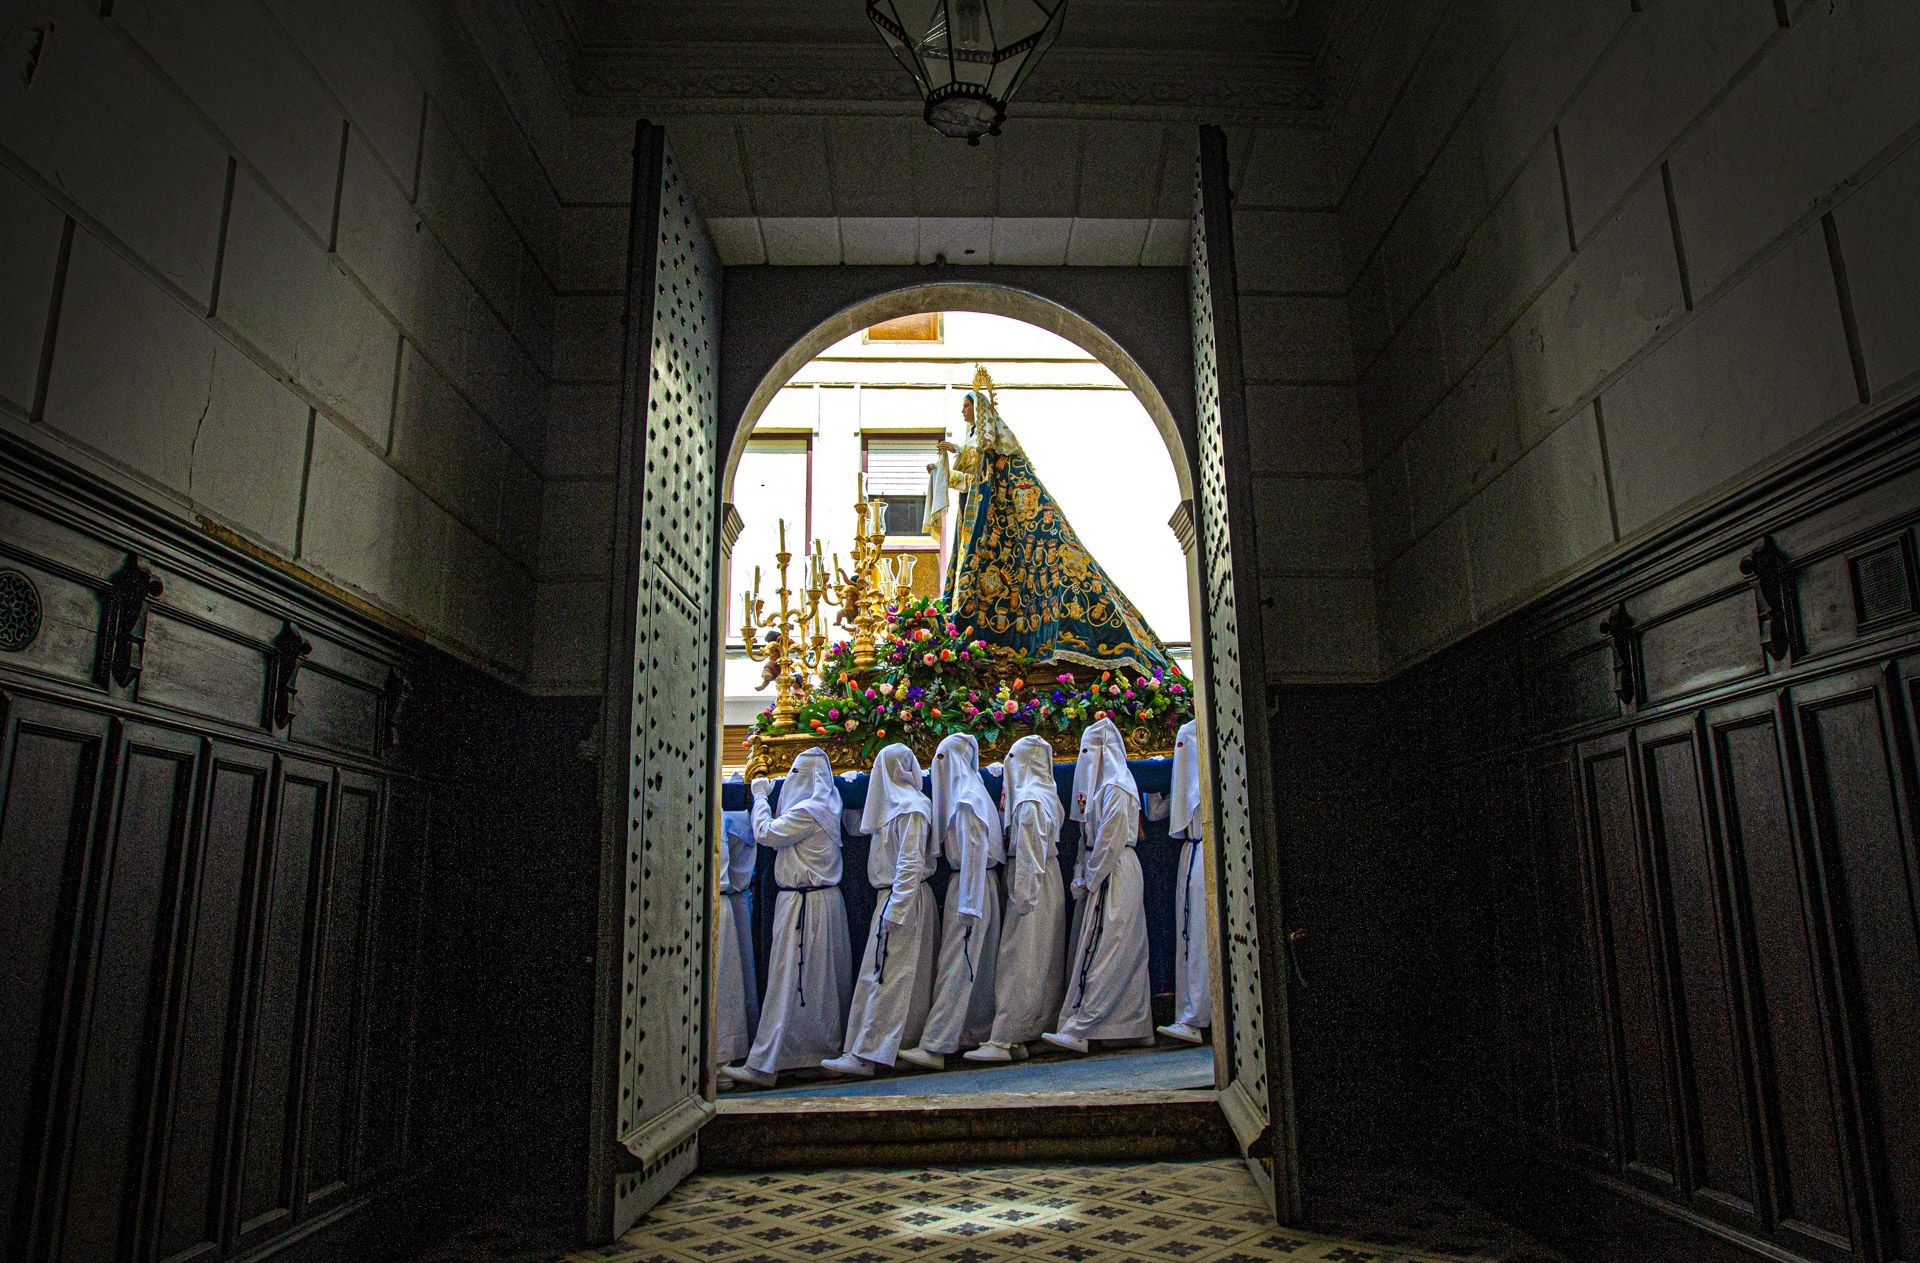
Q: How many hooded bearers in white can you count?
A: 7